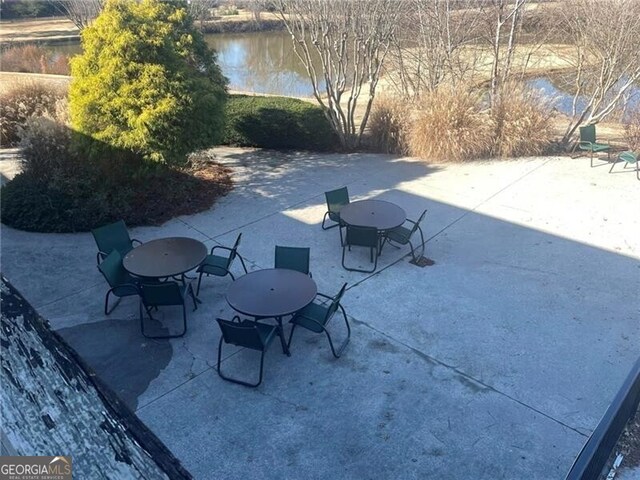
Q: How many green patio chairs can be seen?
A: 12